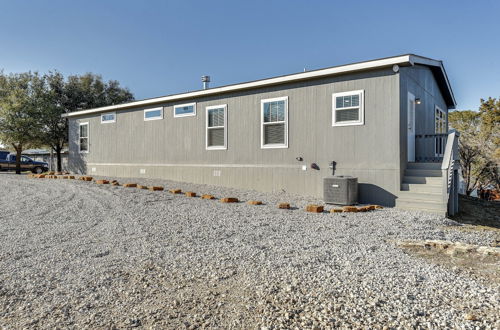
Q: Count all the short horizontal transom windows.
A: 3